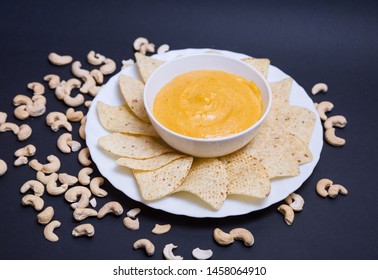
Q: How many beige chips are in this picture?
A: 13